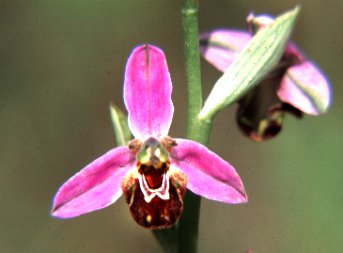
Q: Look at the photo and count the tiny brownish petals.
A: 2